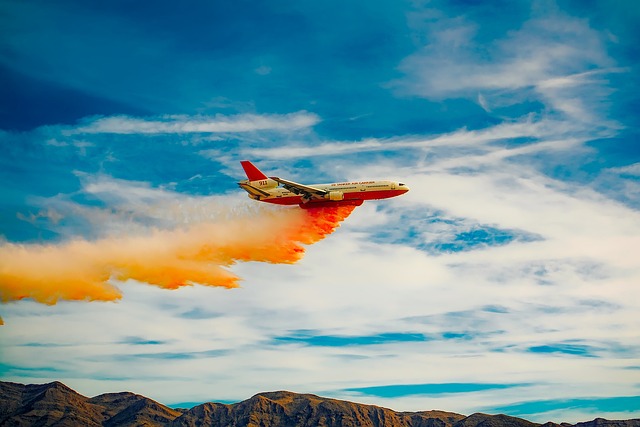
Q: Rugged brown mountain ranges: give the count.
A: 1